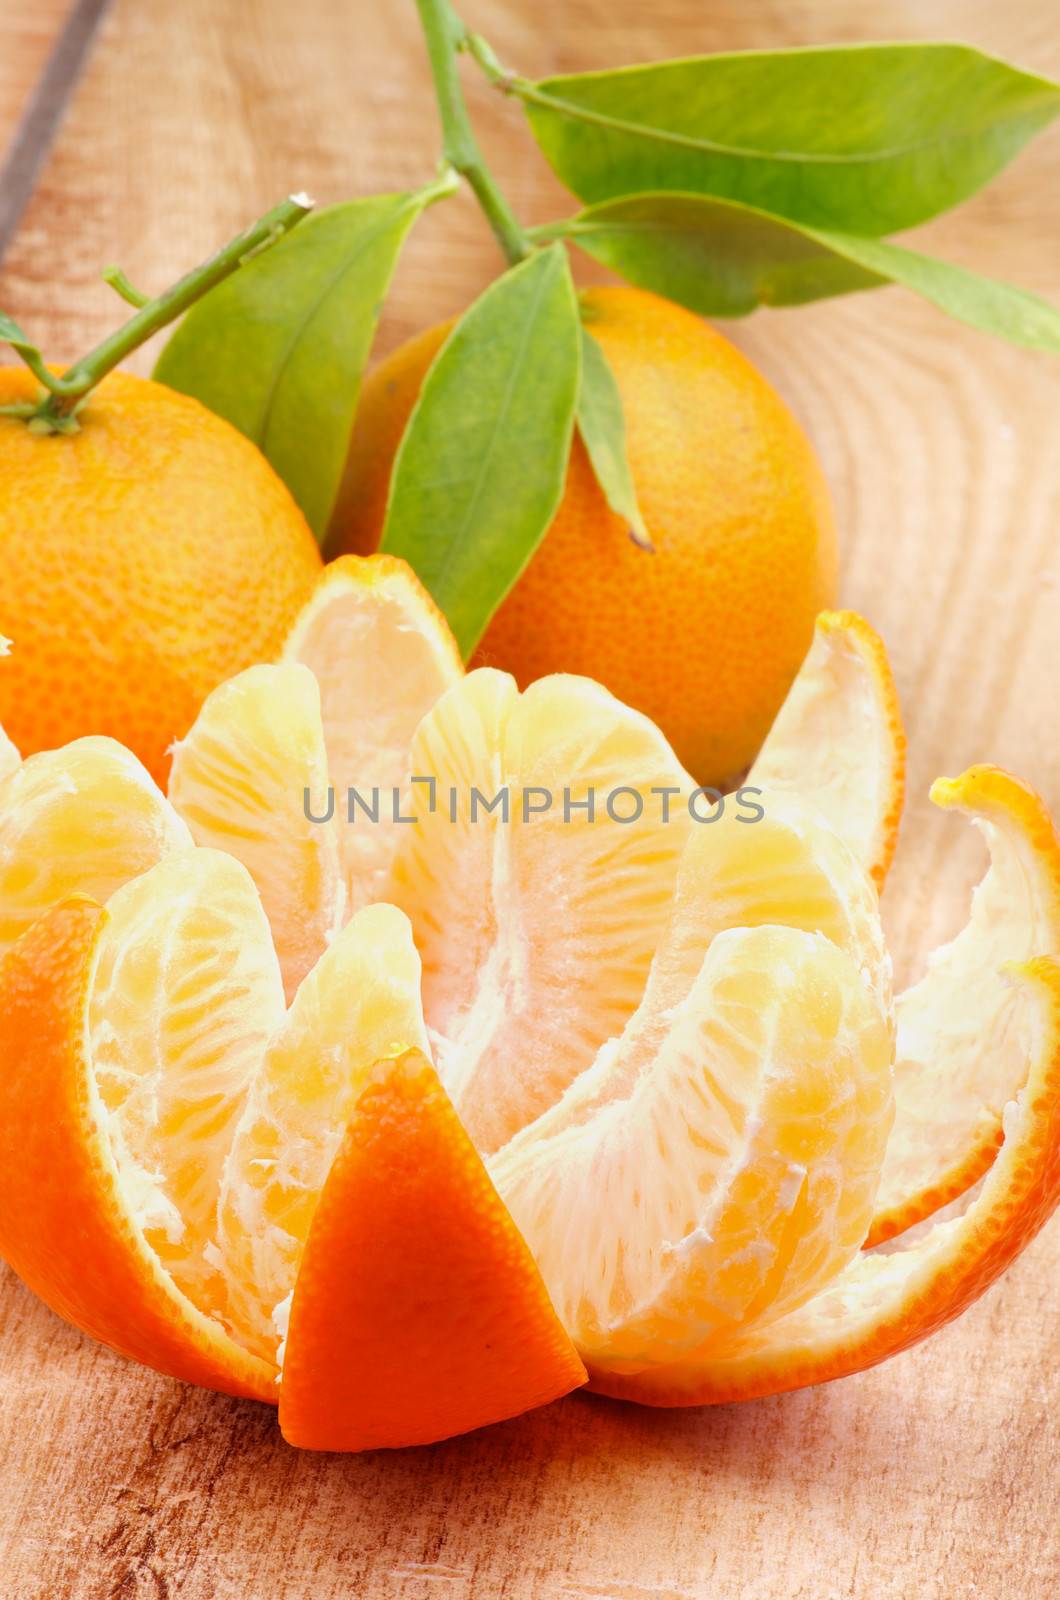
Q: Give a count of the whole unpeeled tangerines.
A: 2